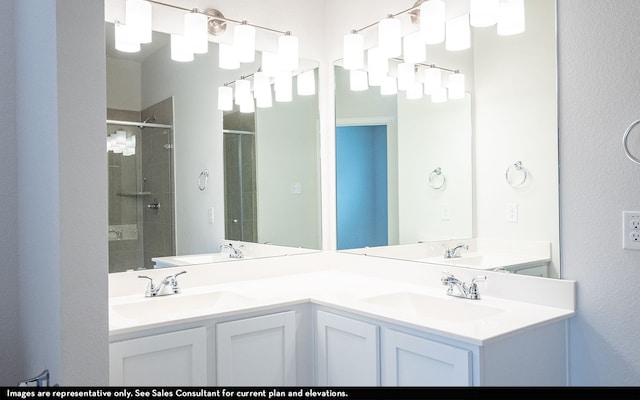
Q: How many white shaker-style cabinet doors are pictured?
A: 4